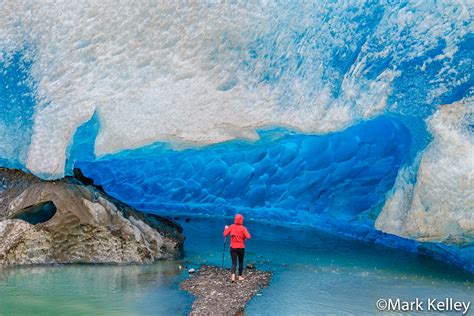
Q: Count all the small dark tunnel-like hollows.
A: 1